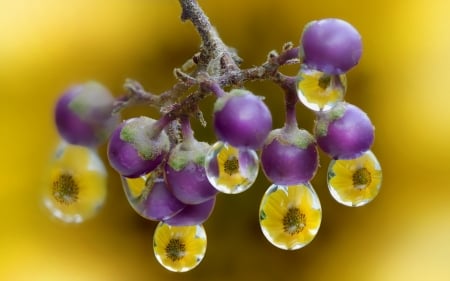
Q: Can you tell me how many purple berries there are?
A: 8